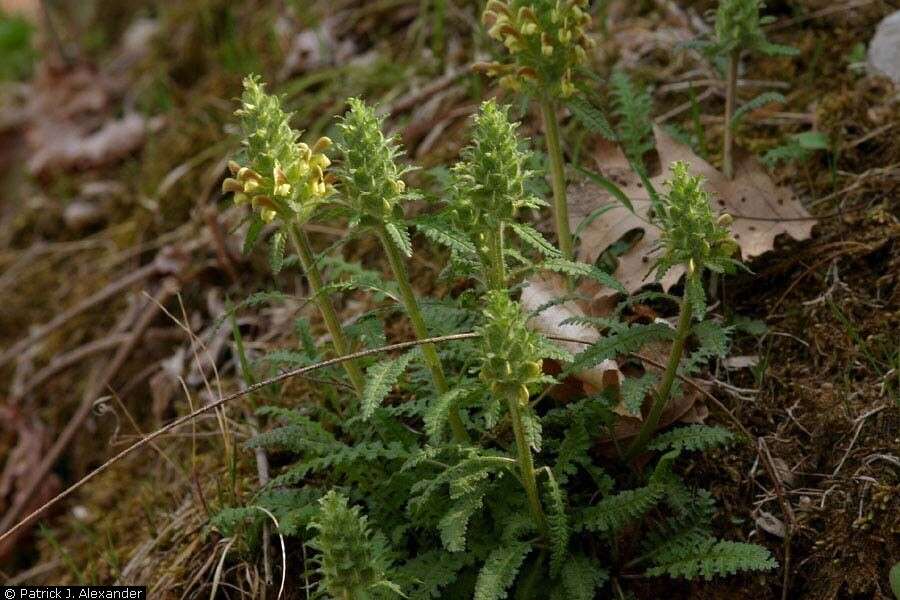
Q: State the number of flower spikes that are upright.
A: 8